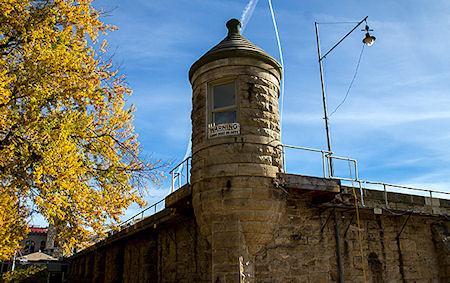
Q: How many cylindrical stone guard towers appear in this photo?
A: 1